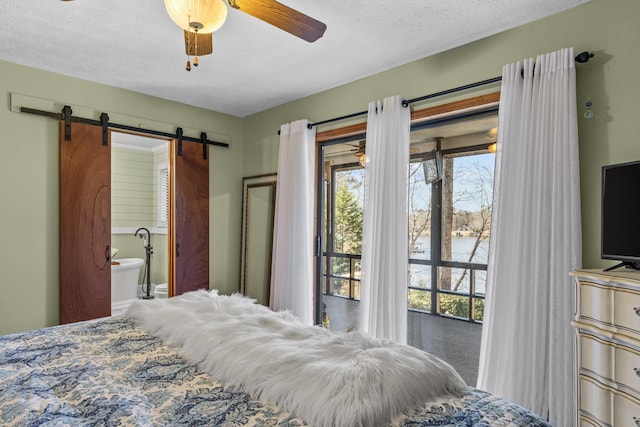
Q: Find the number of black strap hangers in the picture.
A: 4